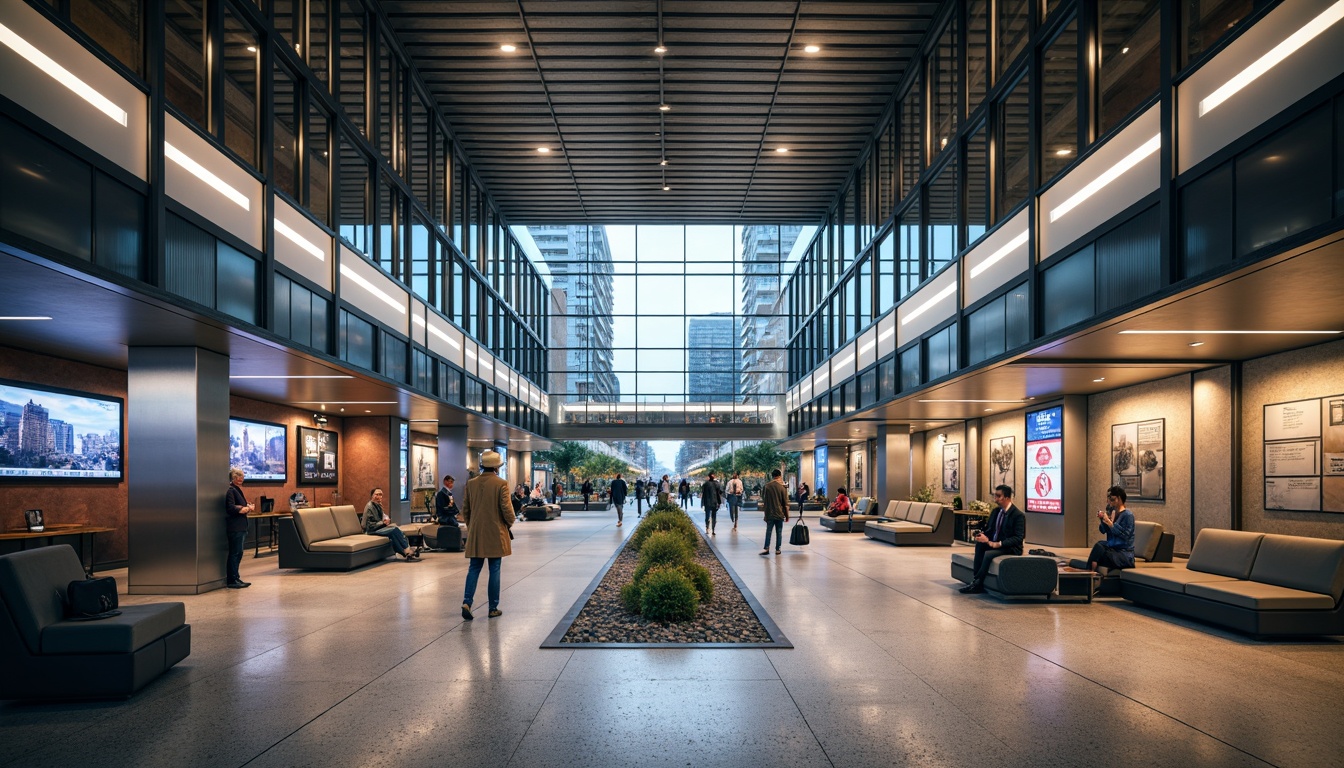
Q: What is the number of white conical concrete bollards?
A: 0